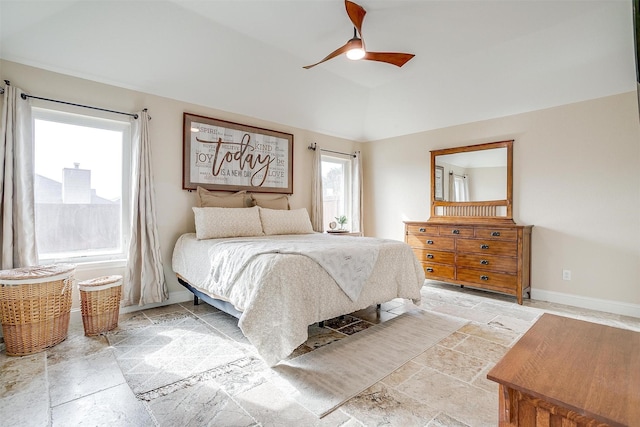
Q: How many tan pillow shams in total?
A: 2